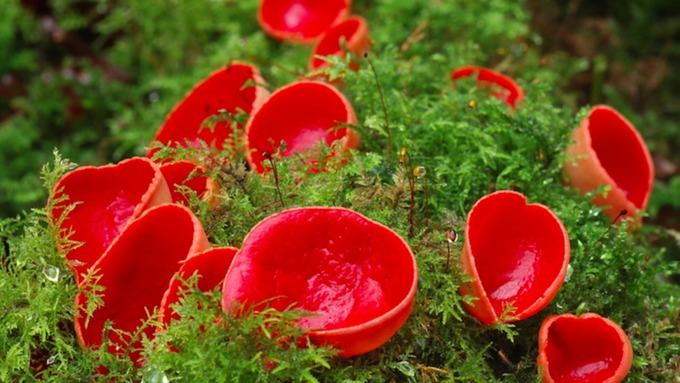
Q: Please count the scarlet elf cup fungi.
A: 13